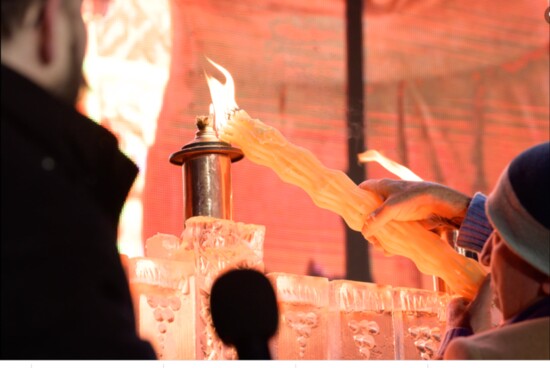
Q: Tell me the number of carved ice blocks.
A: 5